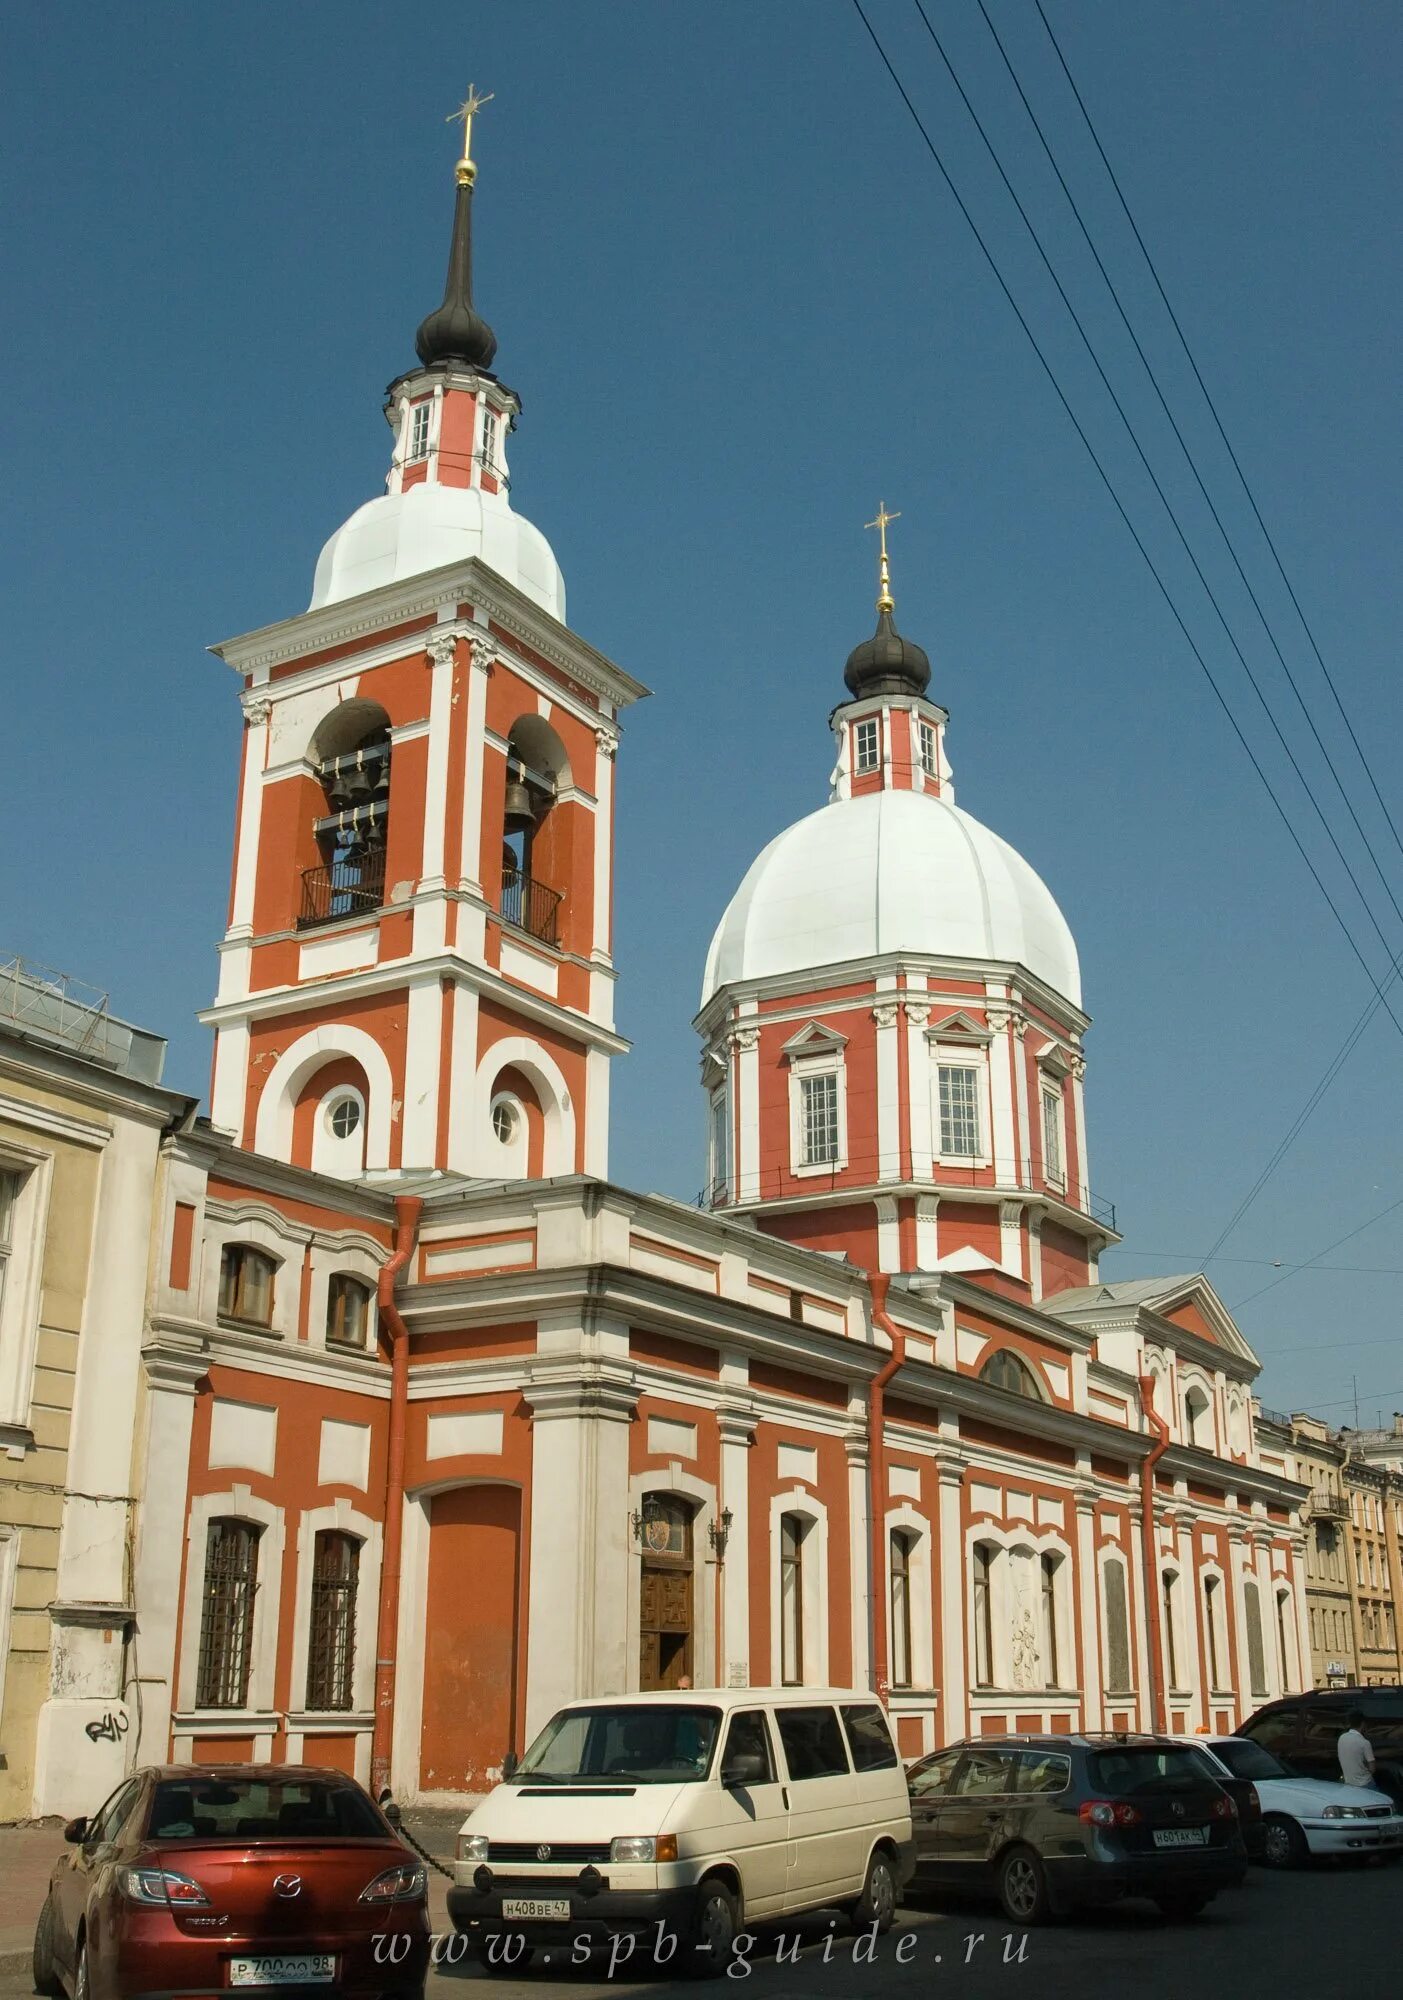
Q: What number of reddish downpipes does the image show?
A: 3